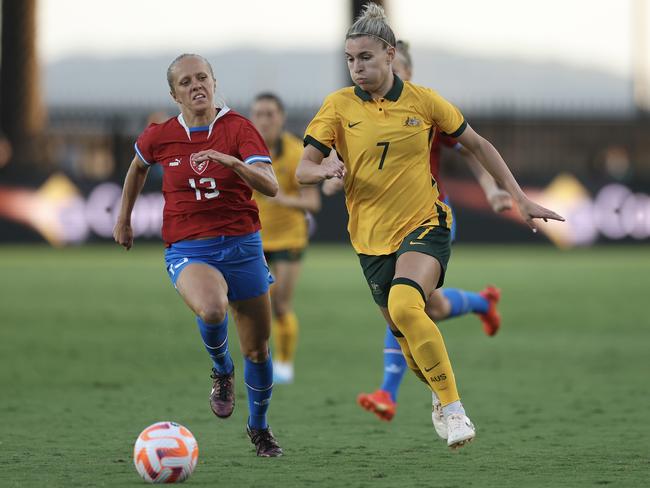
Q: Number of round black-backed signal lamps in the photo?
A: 0